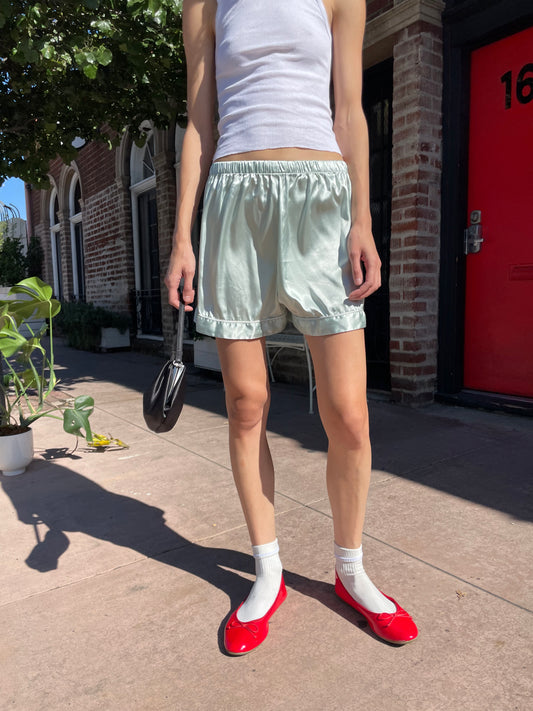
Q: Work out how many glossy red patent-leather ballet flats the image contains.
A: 2